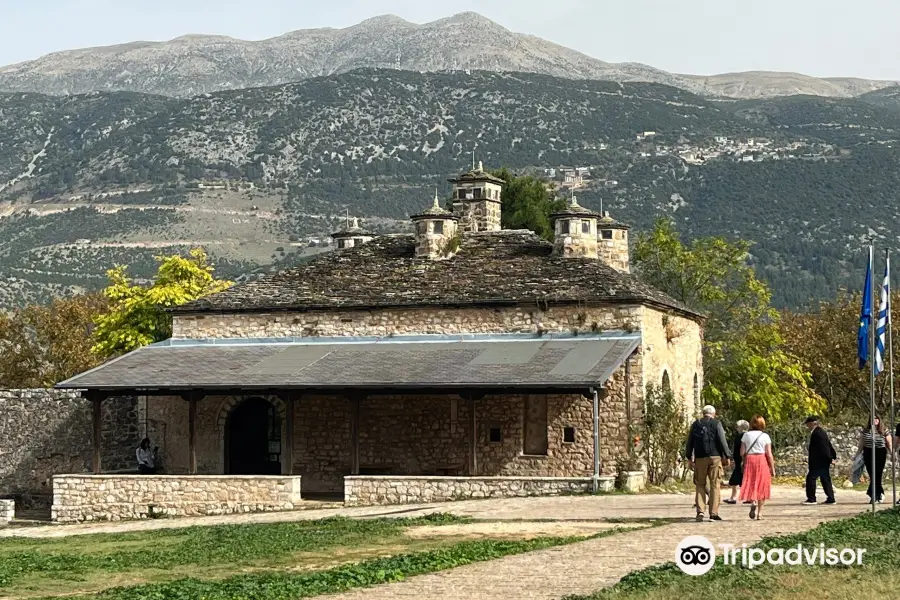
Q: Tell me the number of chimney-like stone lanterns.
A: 5